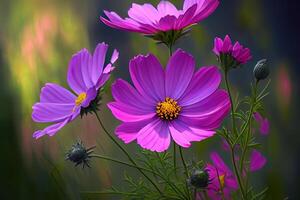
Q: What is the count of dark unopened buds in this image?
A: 3